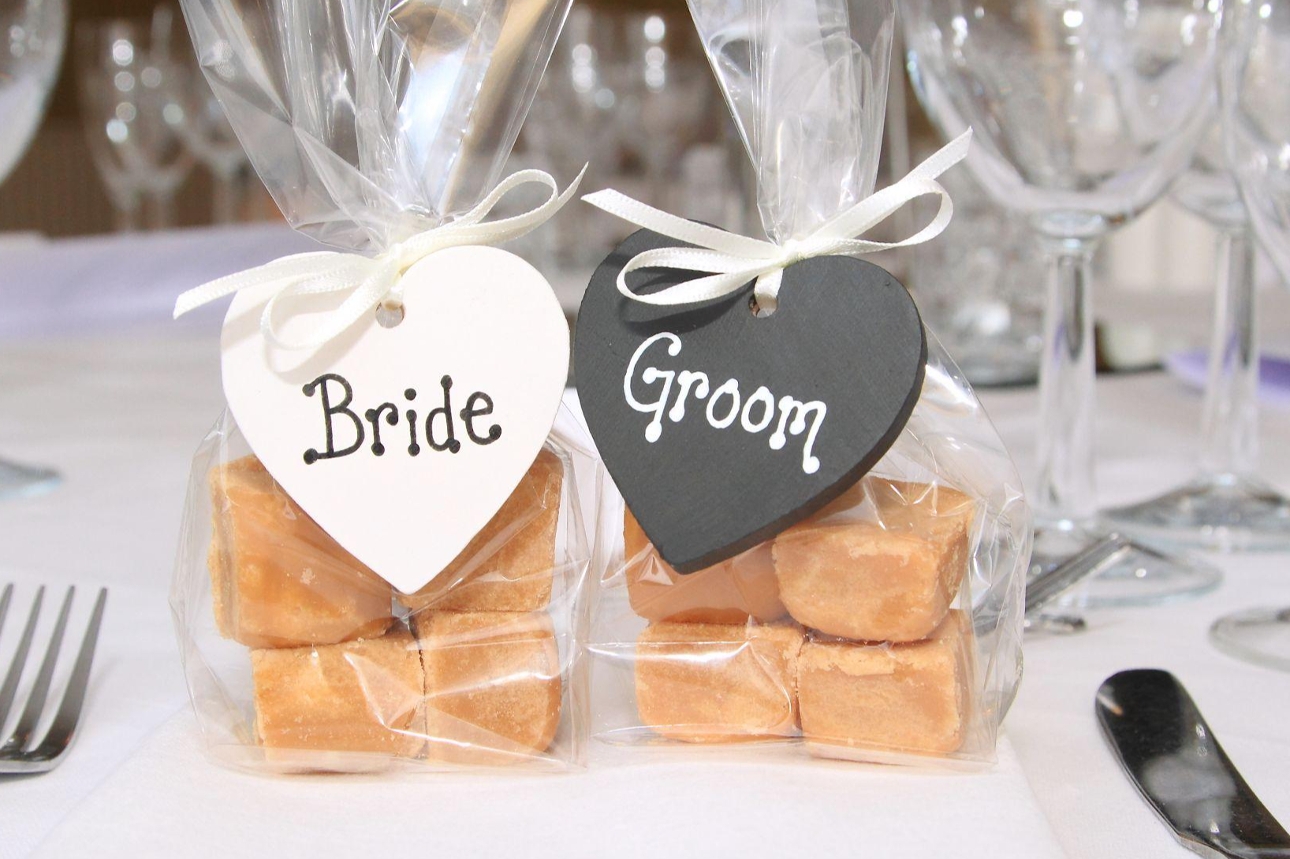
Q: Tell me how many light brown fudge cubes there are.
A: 8